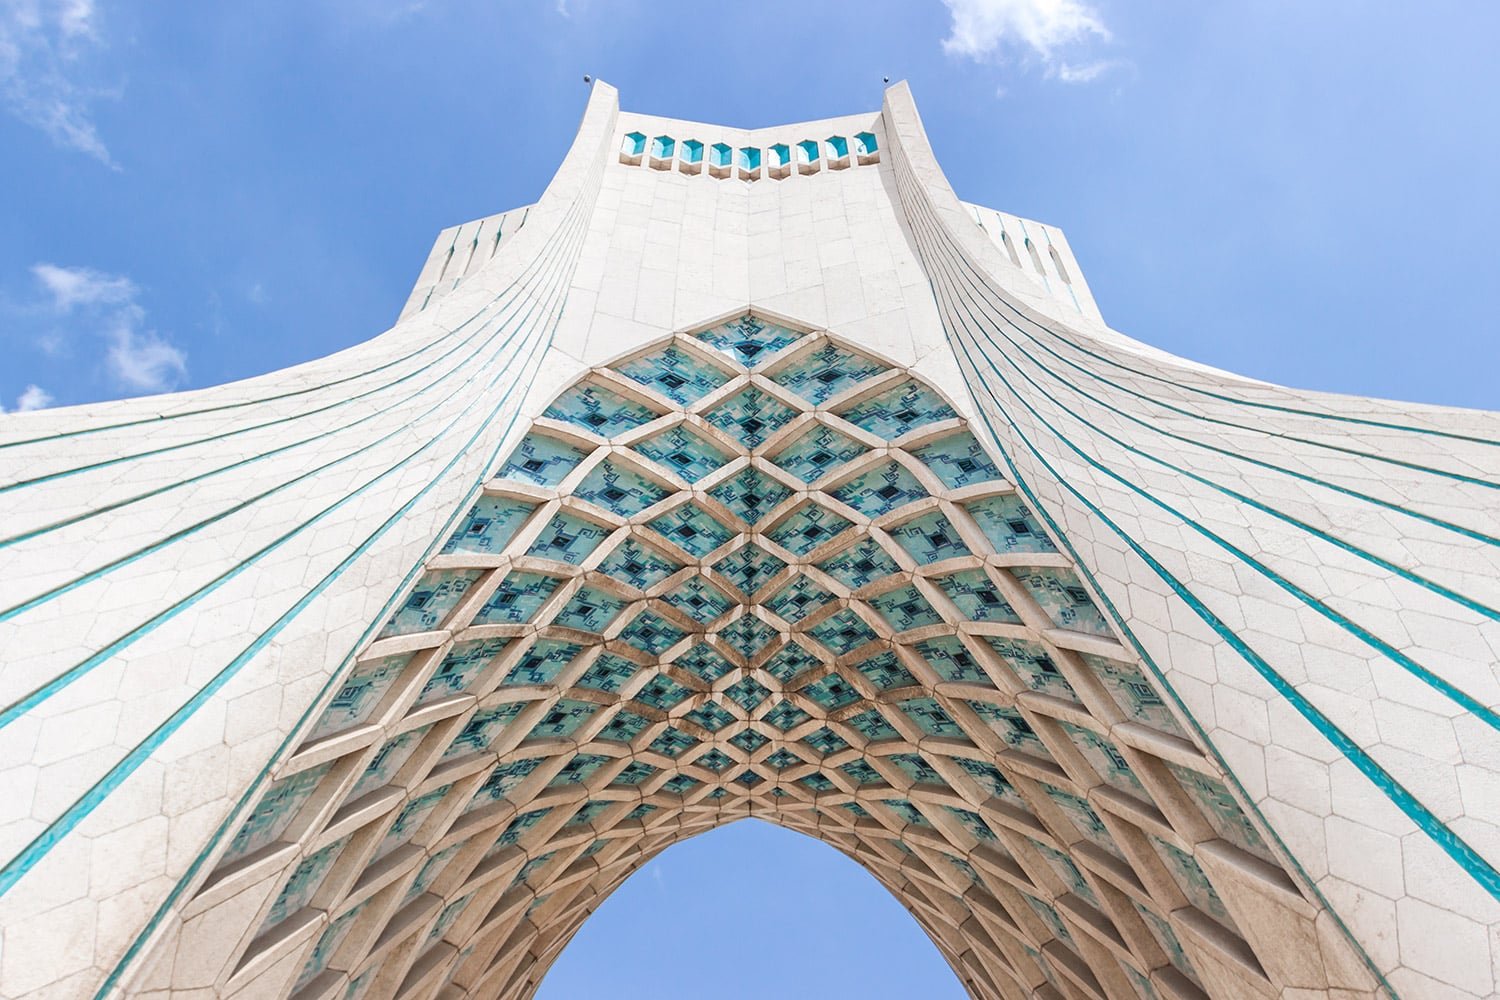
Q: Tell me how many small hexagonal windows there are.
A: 9